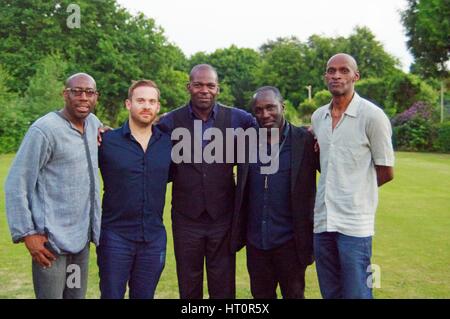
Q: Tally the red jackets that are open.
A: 0